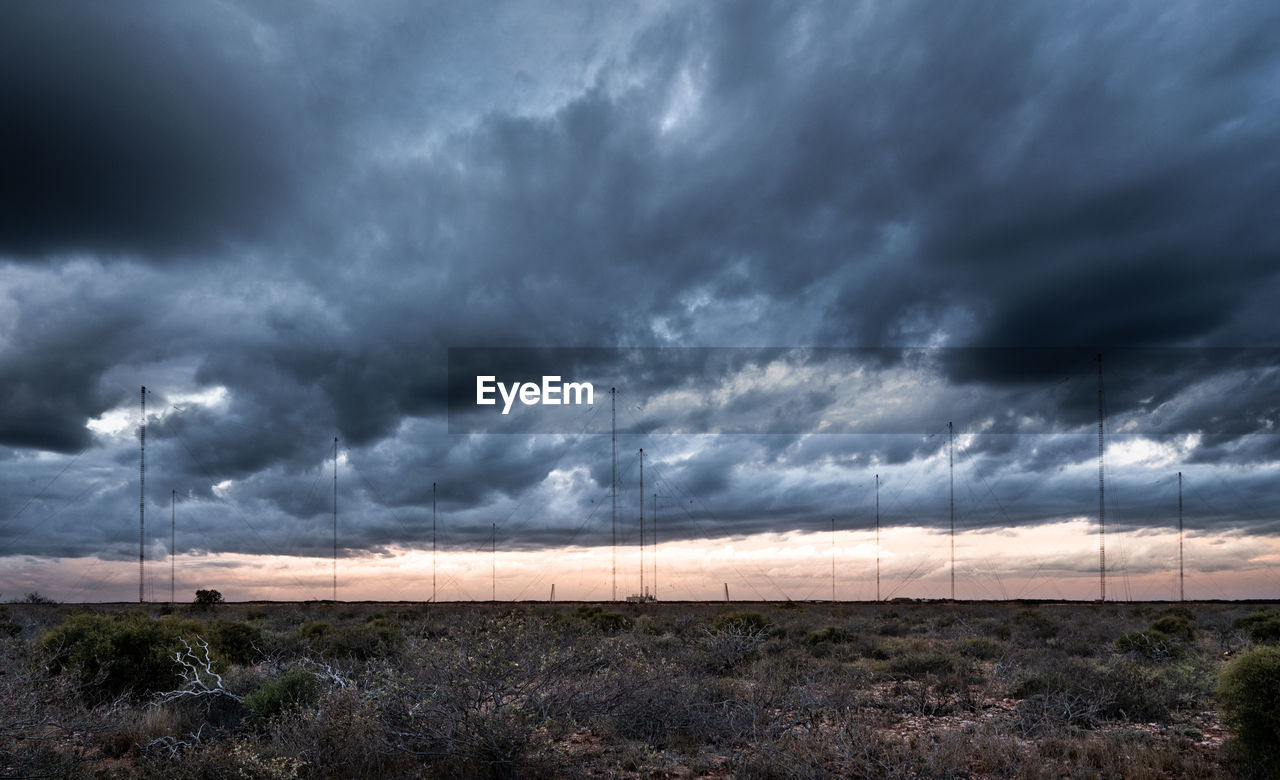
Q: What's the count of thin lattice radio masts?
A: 13